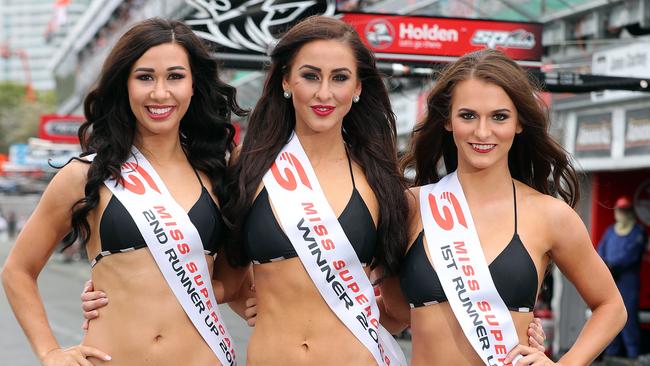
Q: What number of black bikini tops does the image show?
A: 3